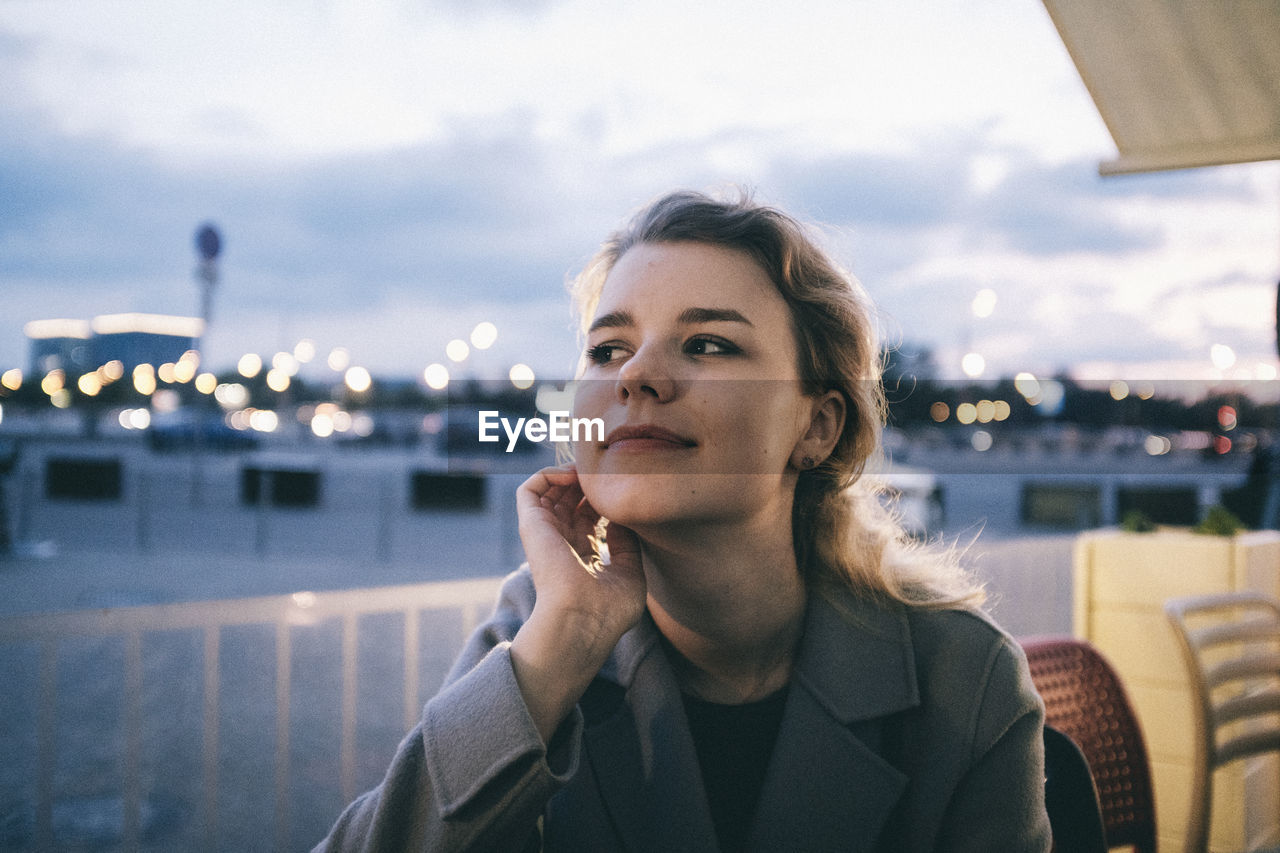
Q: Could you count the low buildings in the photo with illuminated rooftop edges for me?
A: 2